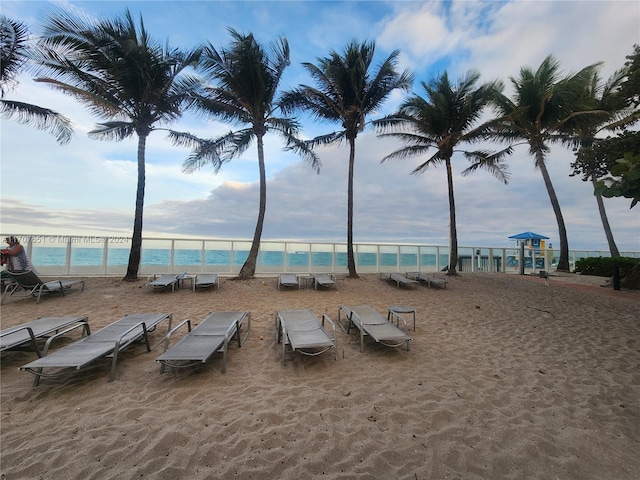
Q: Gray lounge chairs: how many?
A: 12